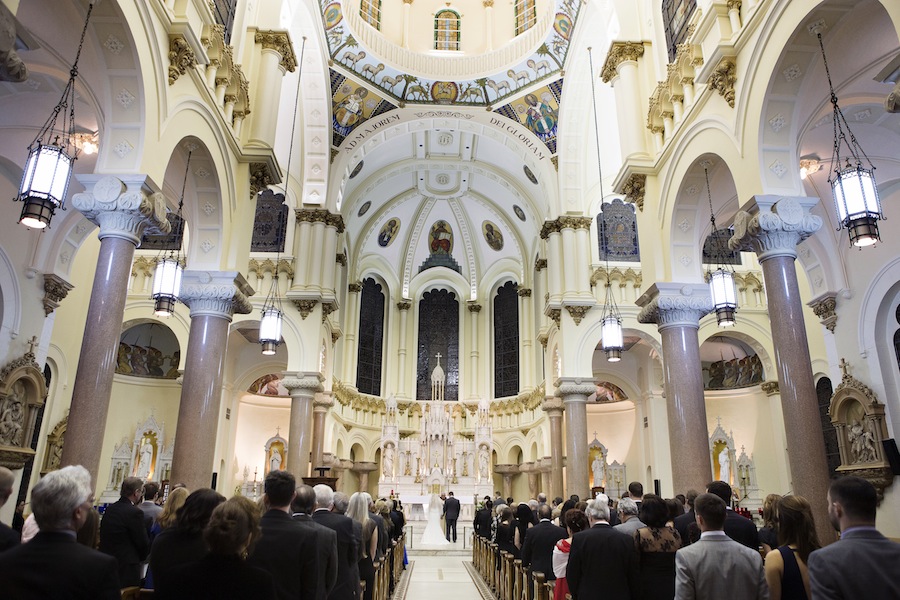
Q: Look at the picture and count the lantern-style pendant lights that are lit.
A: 6